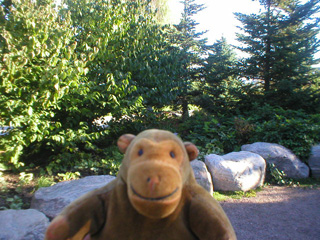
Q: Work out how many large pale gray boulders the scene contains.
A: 6